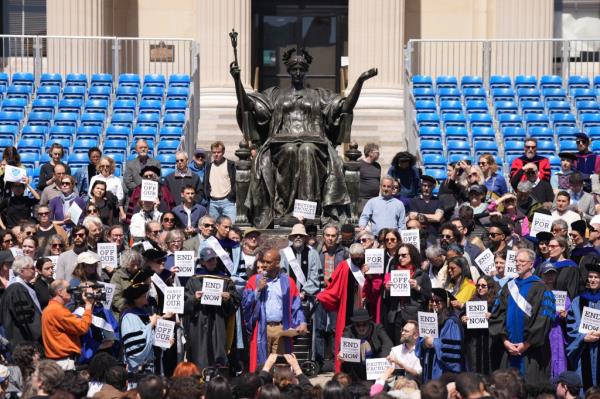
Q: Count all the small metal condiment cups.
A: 0